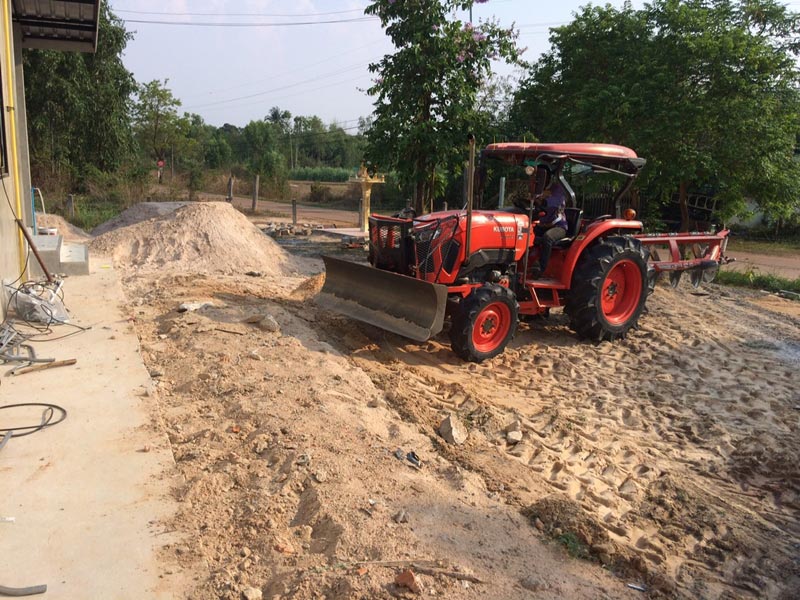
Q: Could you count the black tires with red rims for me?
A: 2